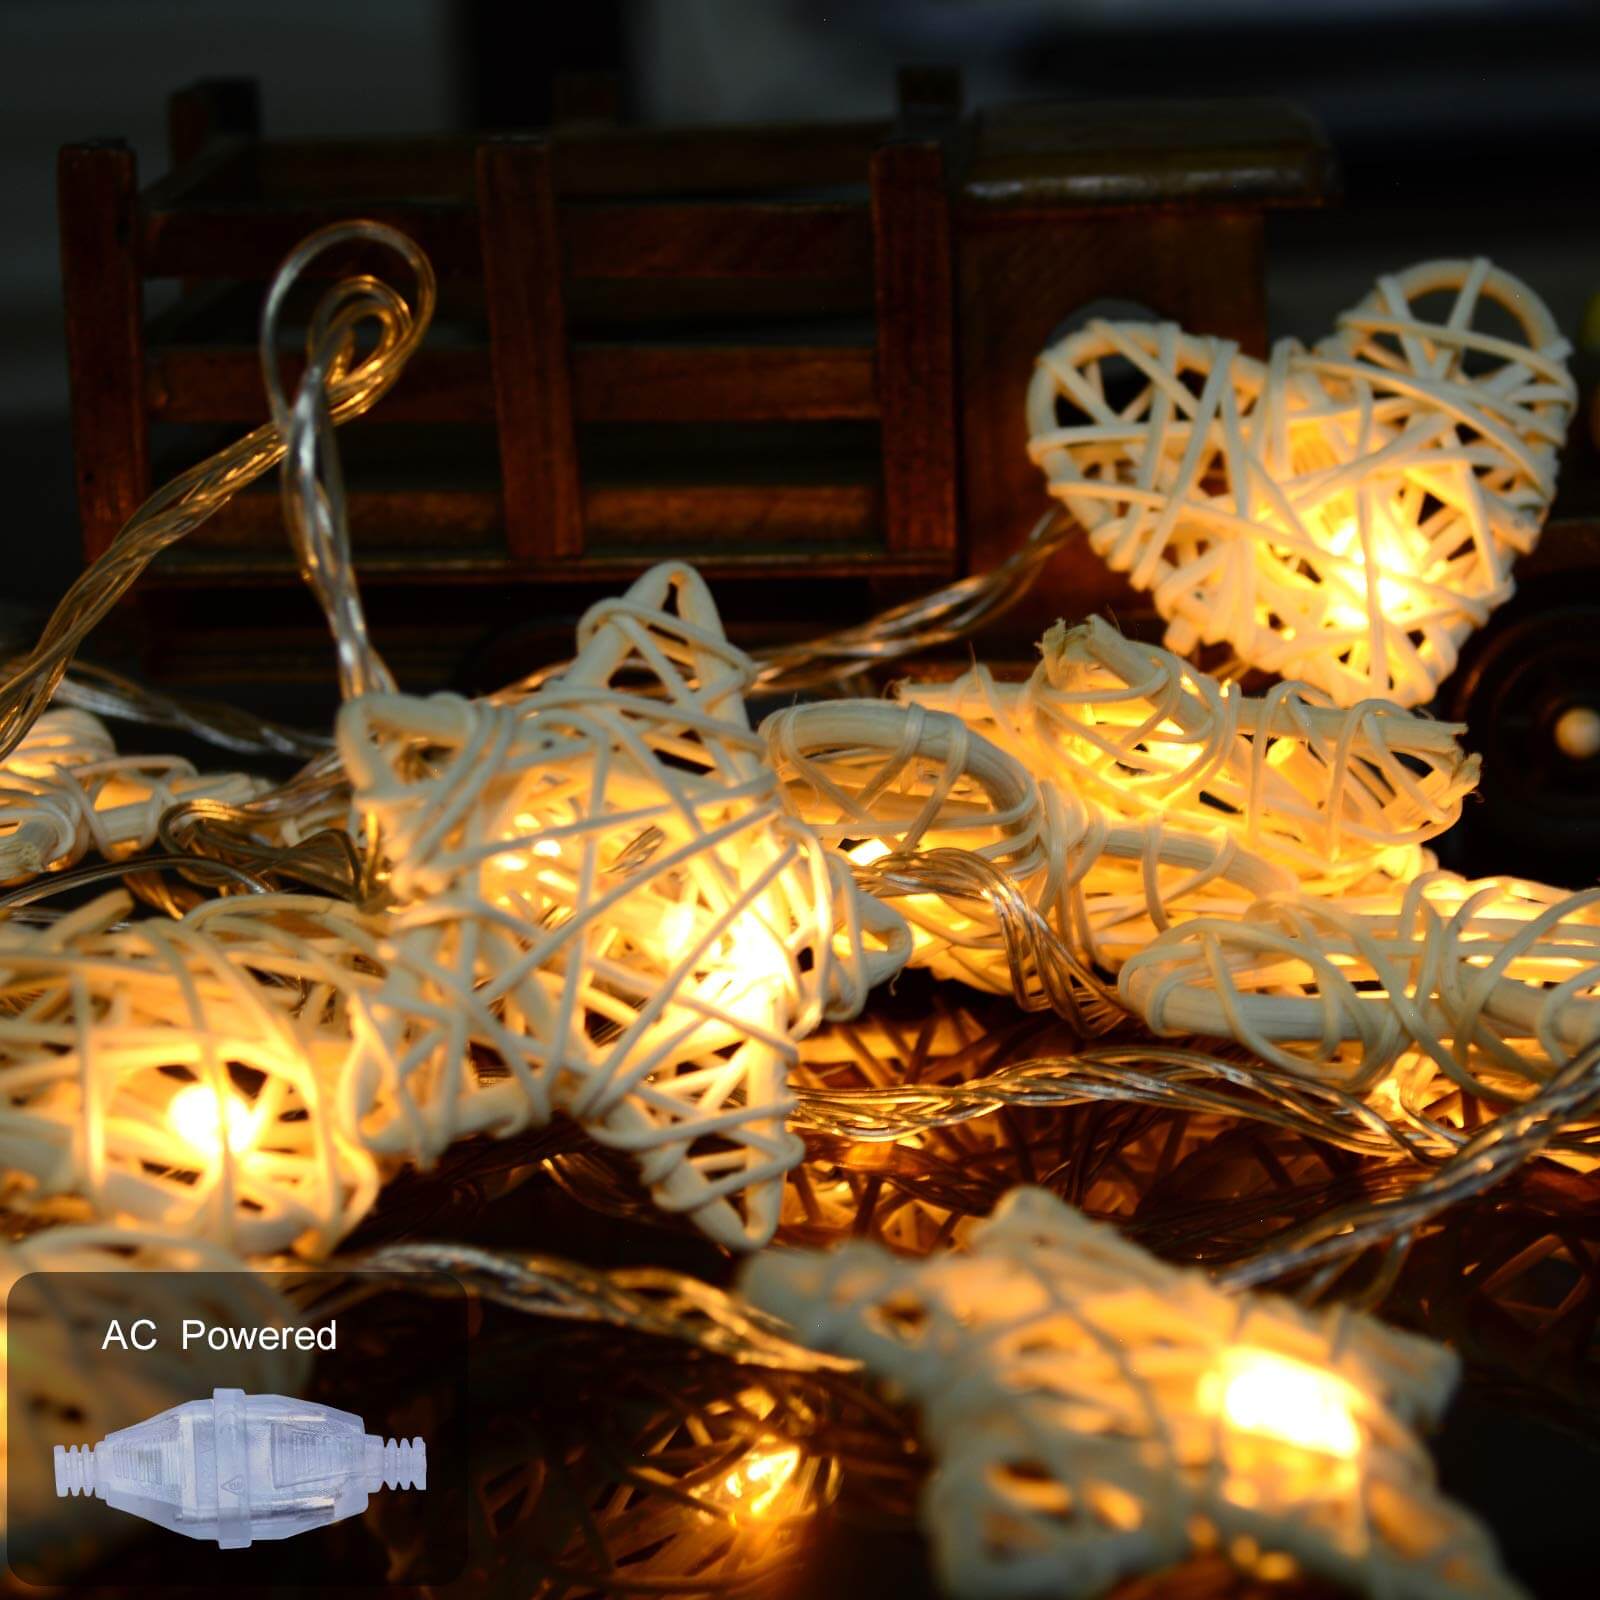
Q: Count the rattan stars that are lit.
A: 2